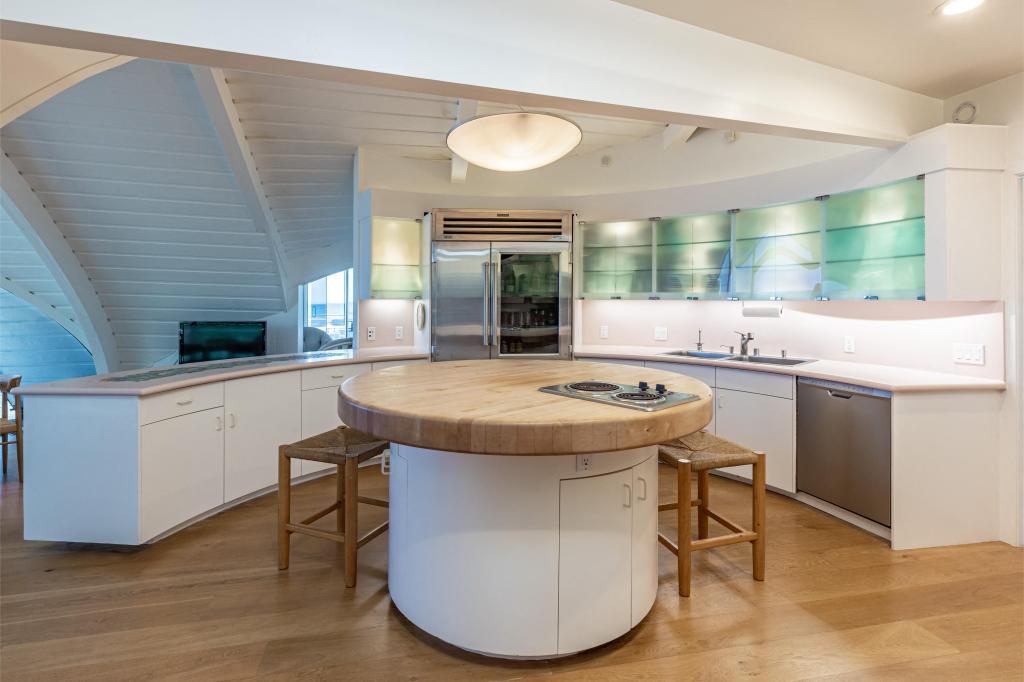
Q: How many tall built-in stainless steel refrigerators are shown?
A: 1